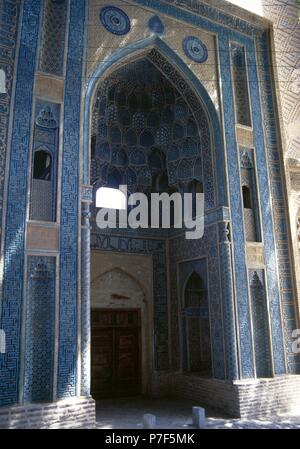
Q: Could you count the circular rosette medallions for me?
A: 2